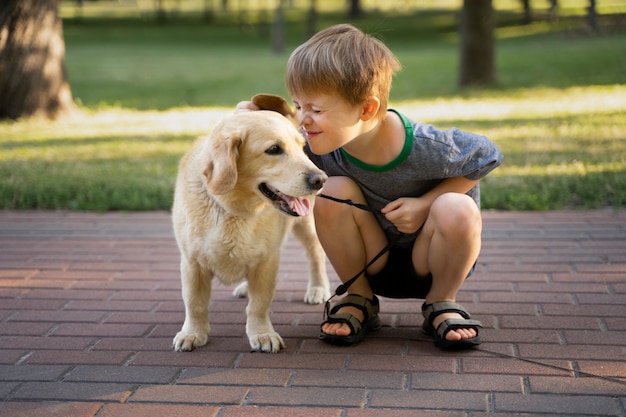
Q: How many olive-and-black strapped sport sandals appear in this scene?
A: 2